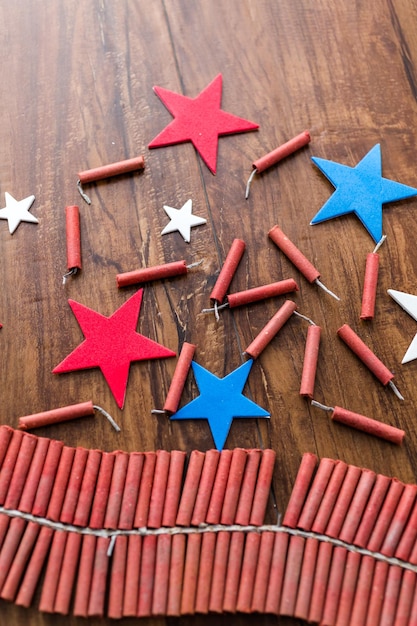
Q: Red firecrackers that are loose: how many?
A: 14